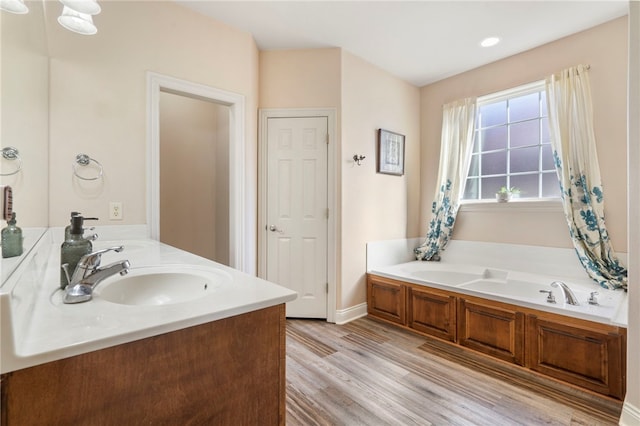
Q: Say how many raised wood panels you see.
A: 4